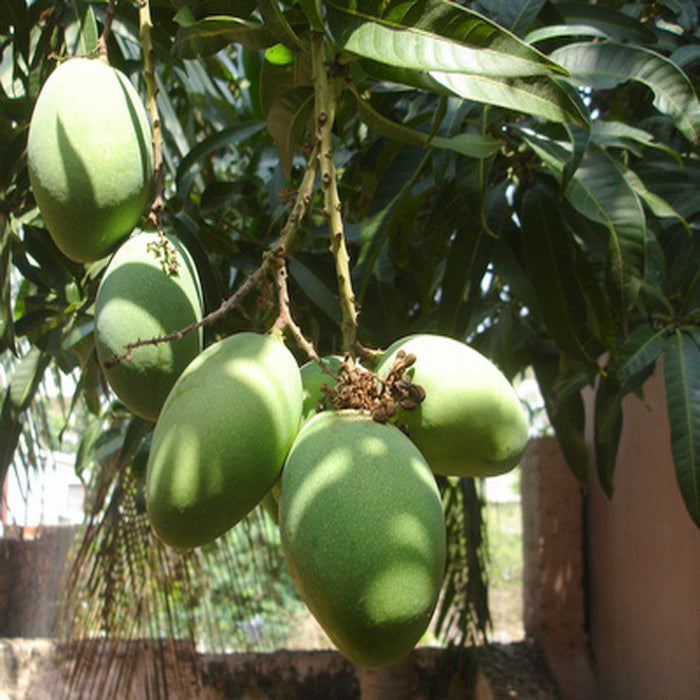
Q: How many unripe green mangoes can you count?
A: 6